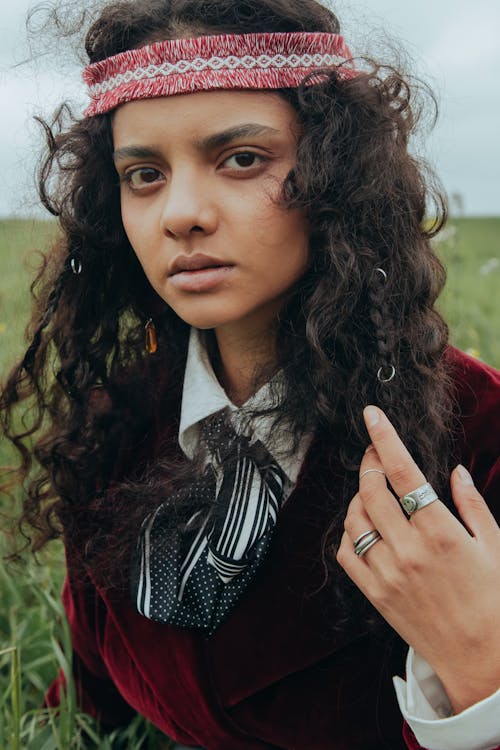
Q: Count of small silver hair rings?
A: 3